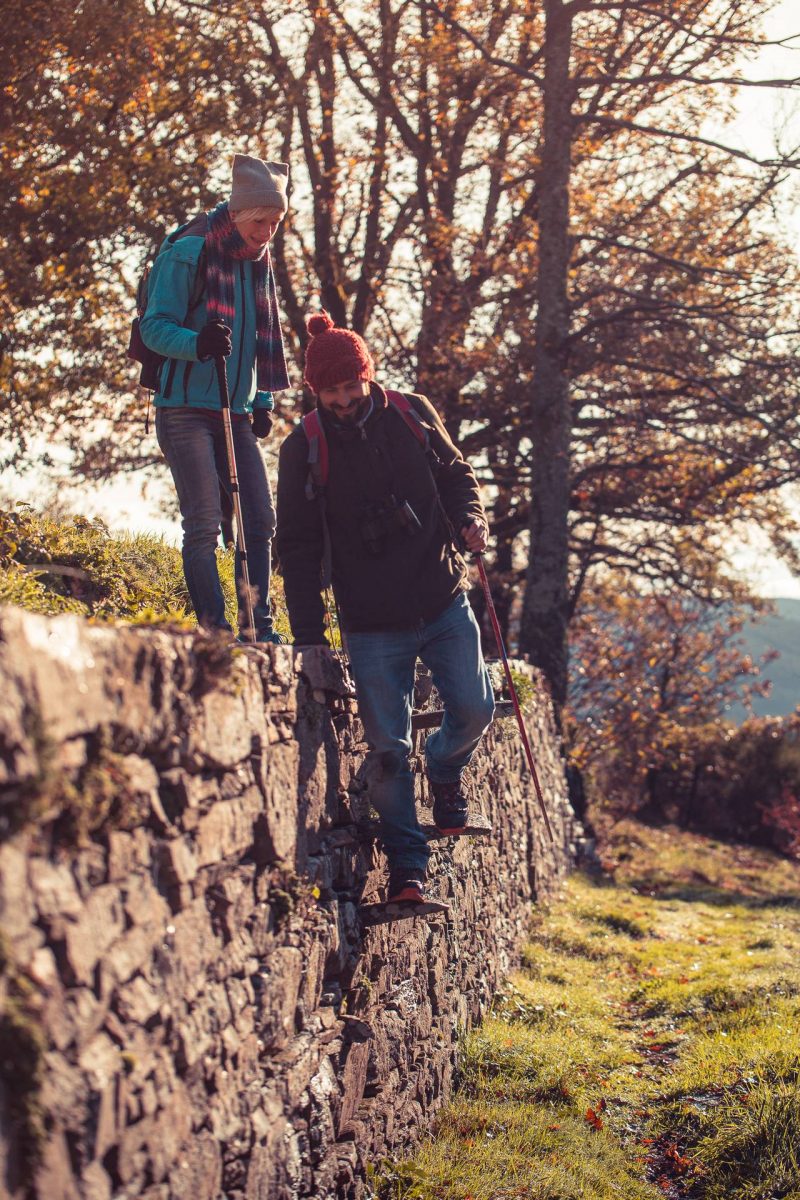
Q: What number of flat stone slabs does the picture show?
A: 3